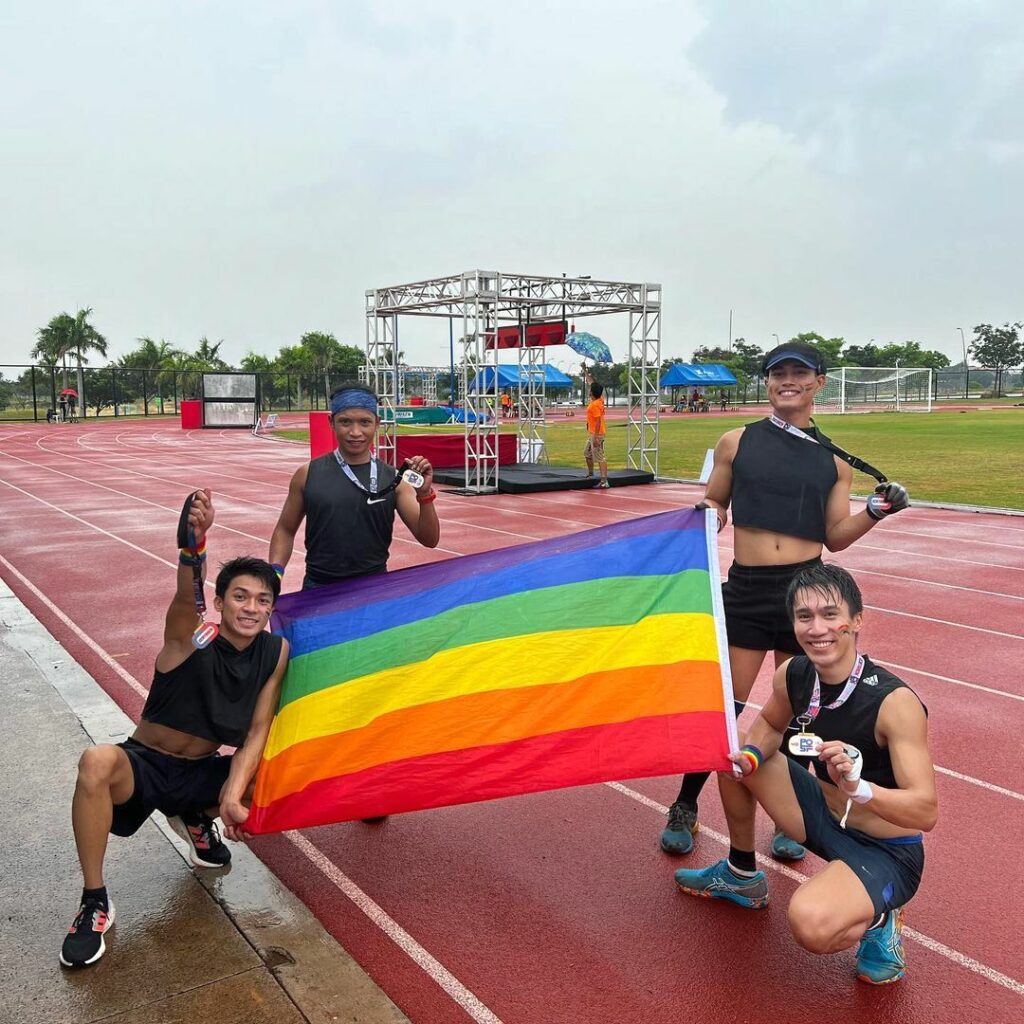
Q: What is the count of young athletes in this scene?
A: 4